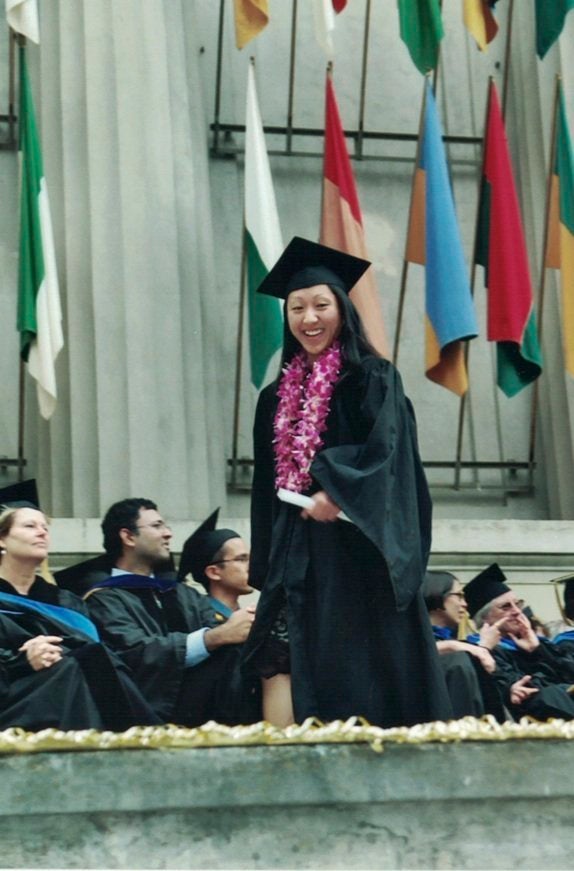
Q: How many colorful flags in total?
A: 12